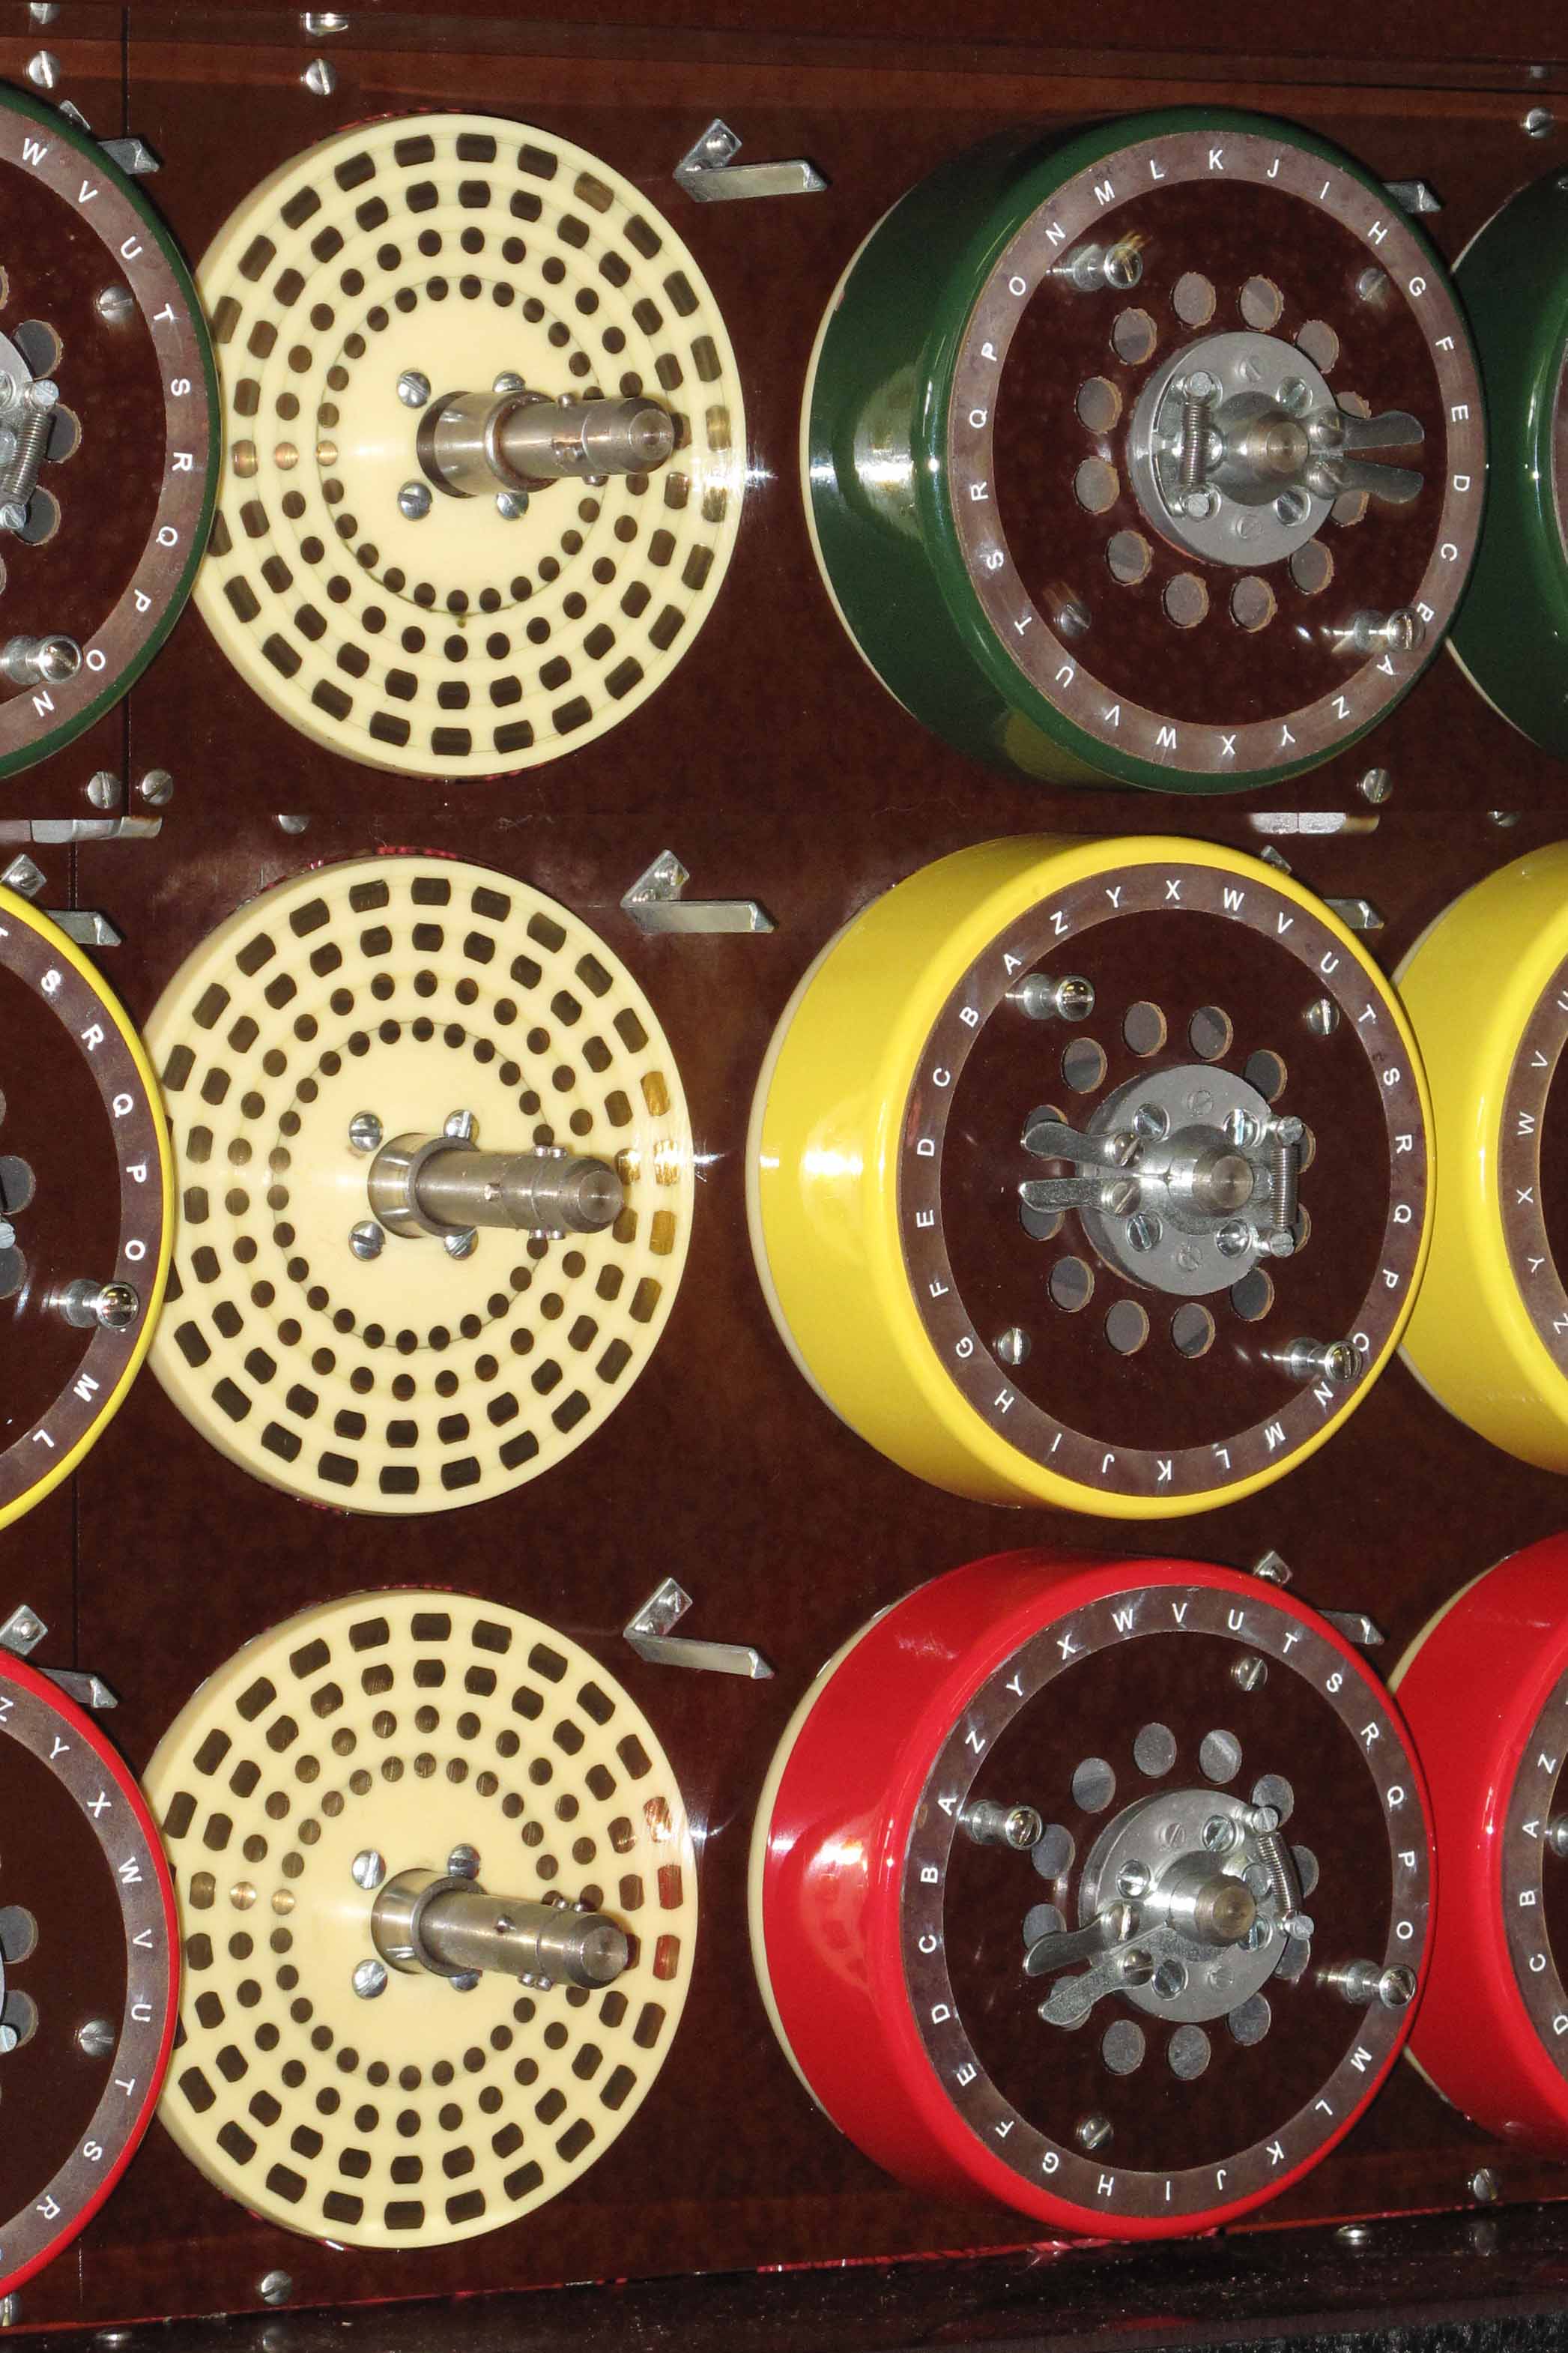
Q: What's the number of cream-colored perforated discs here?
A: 3